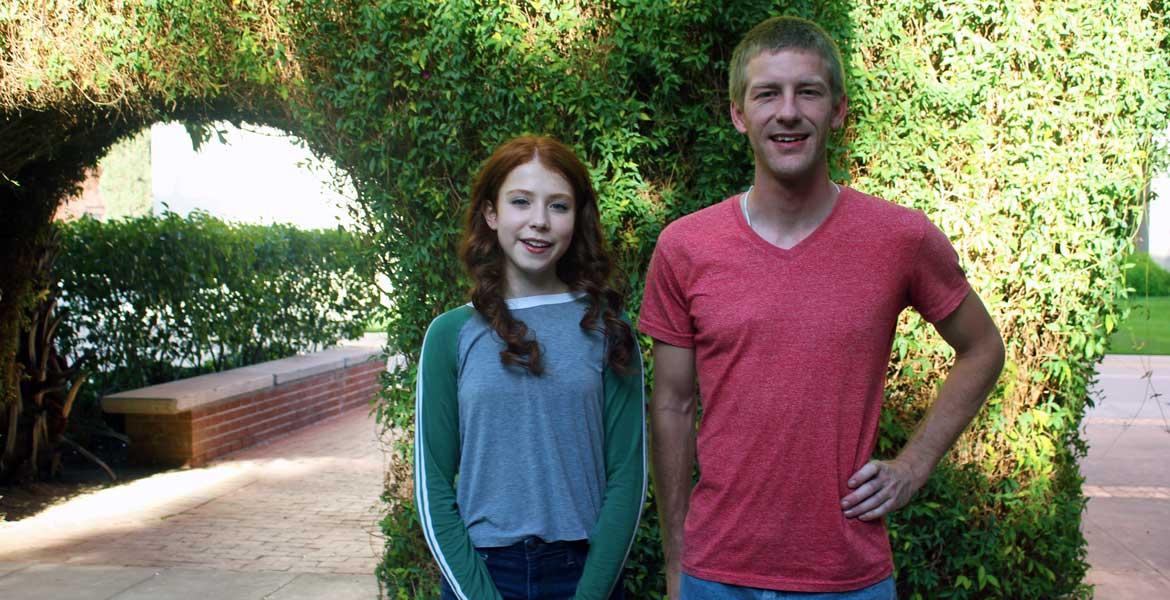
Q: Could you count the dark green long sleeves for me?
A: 2